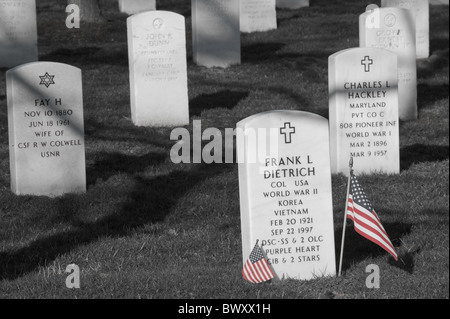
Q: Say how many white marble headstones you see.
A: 12